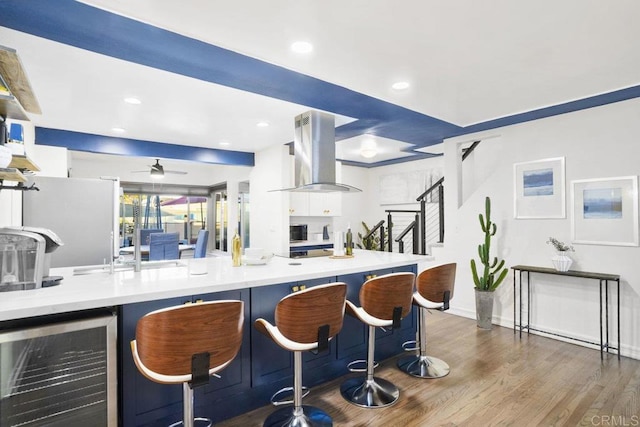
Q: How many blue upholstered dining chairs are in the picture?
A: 3